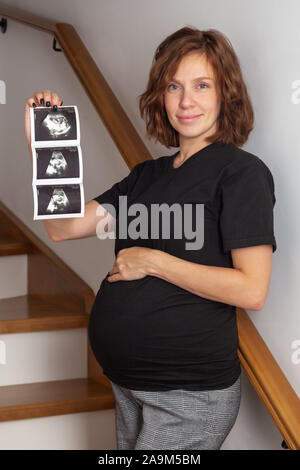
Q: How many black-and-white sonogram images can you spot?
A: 3